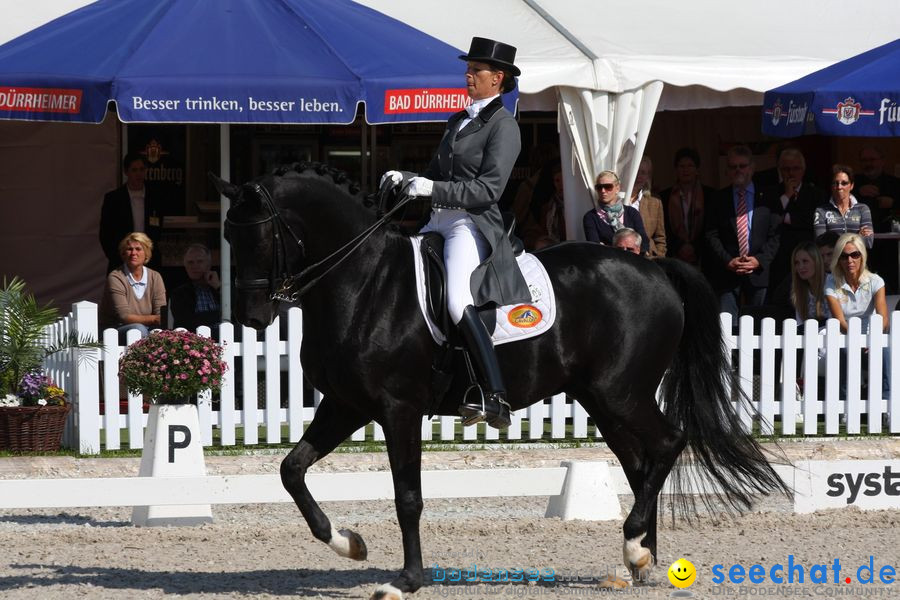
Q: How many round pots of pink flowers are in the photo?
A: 1